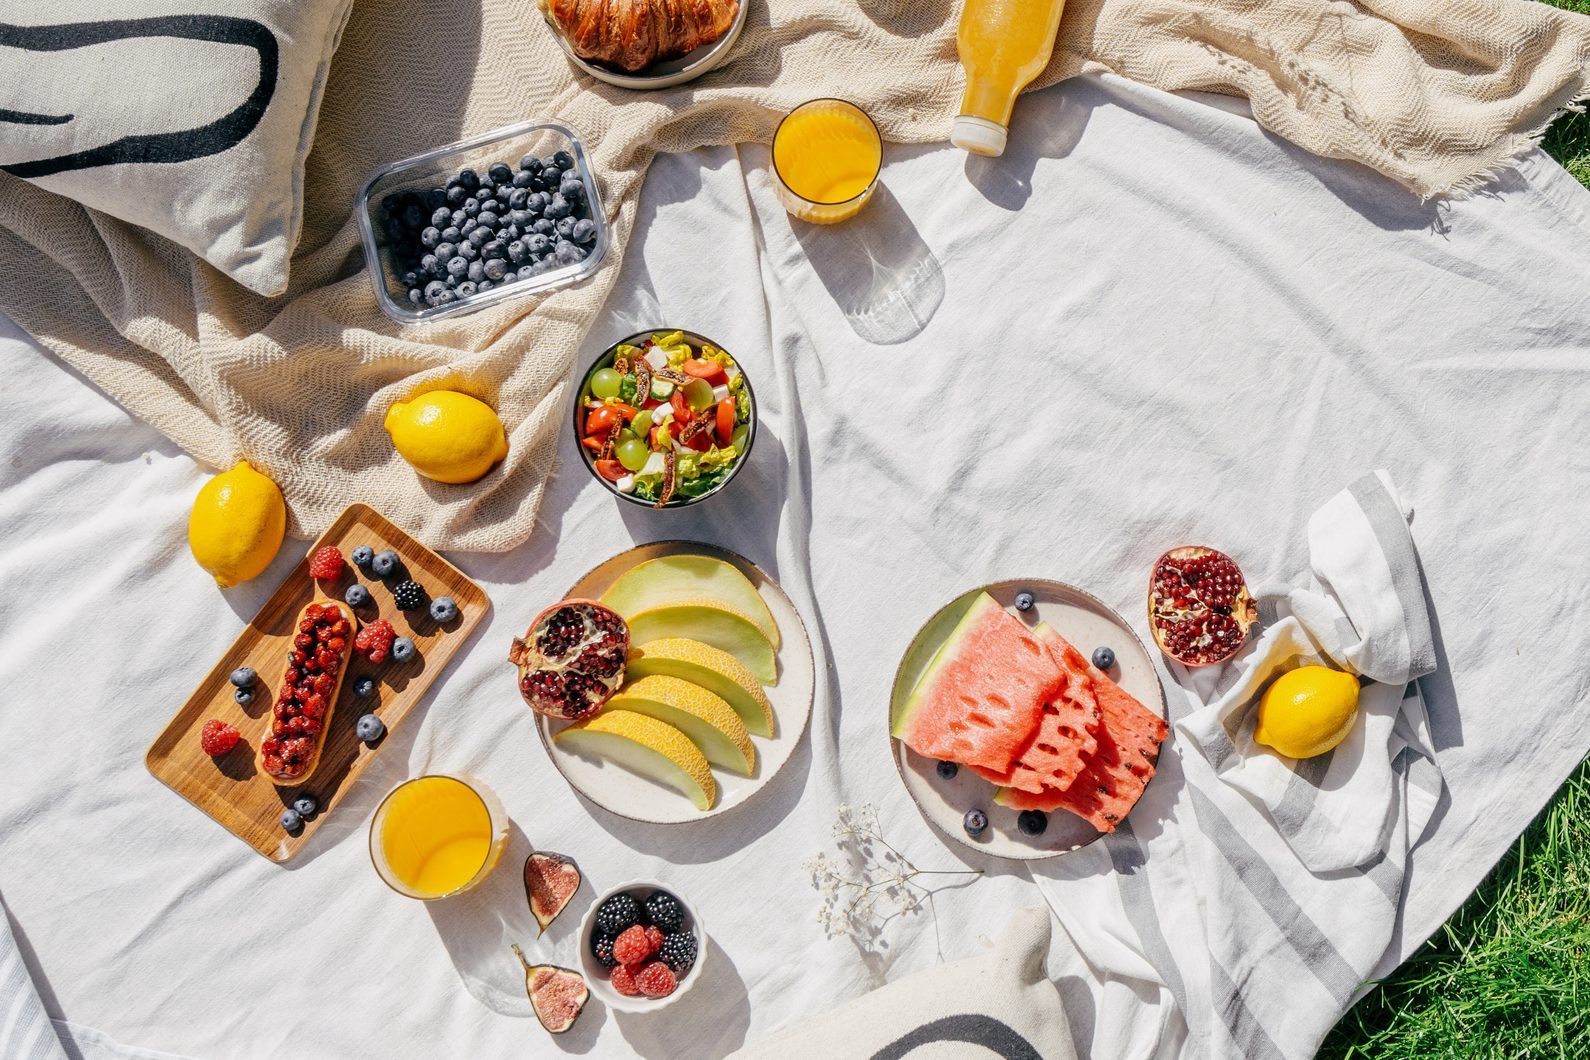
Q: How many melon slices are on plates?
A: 8